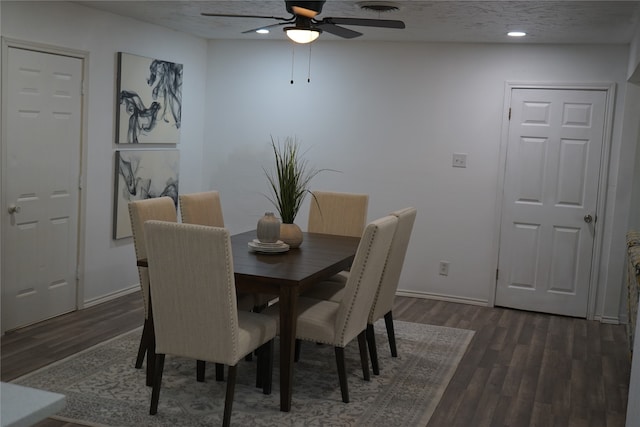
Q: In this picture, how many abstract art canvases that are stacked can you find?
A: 2